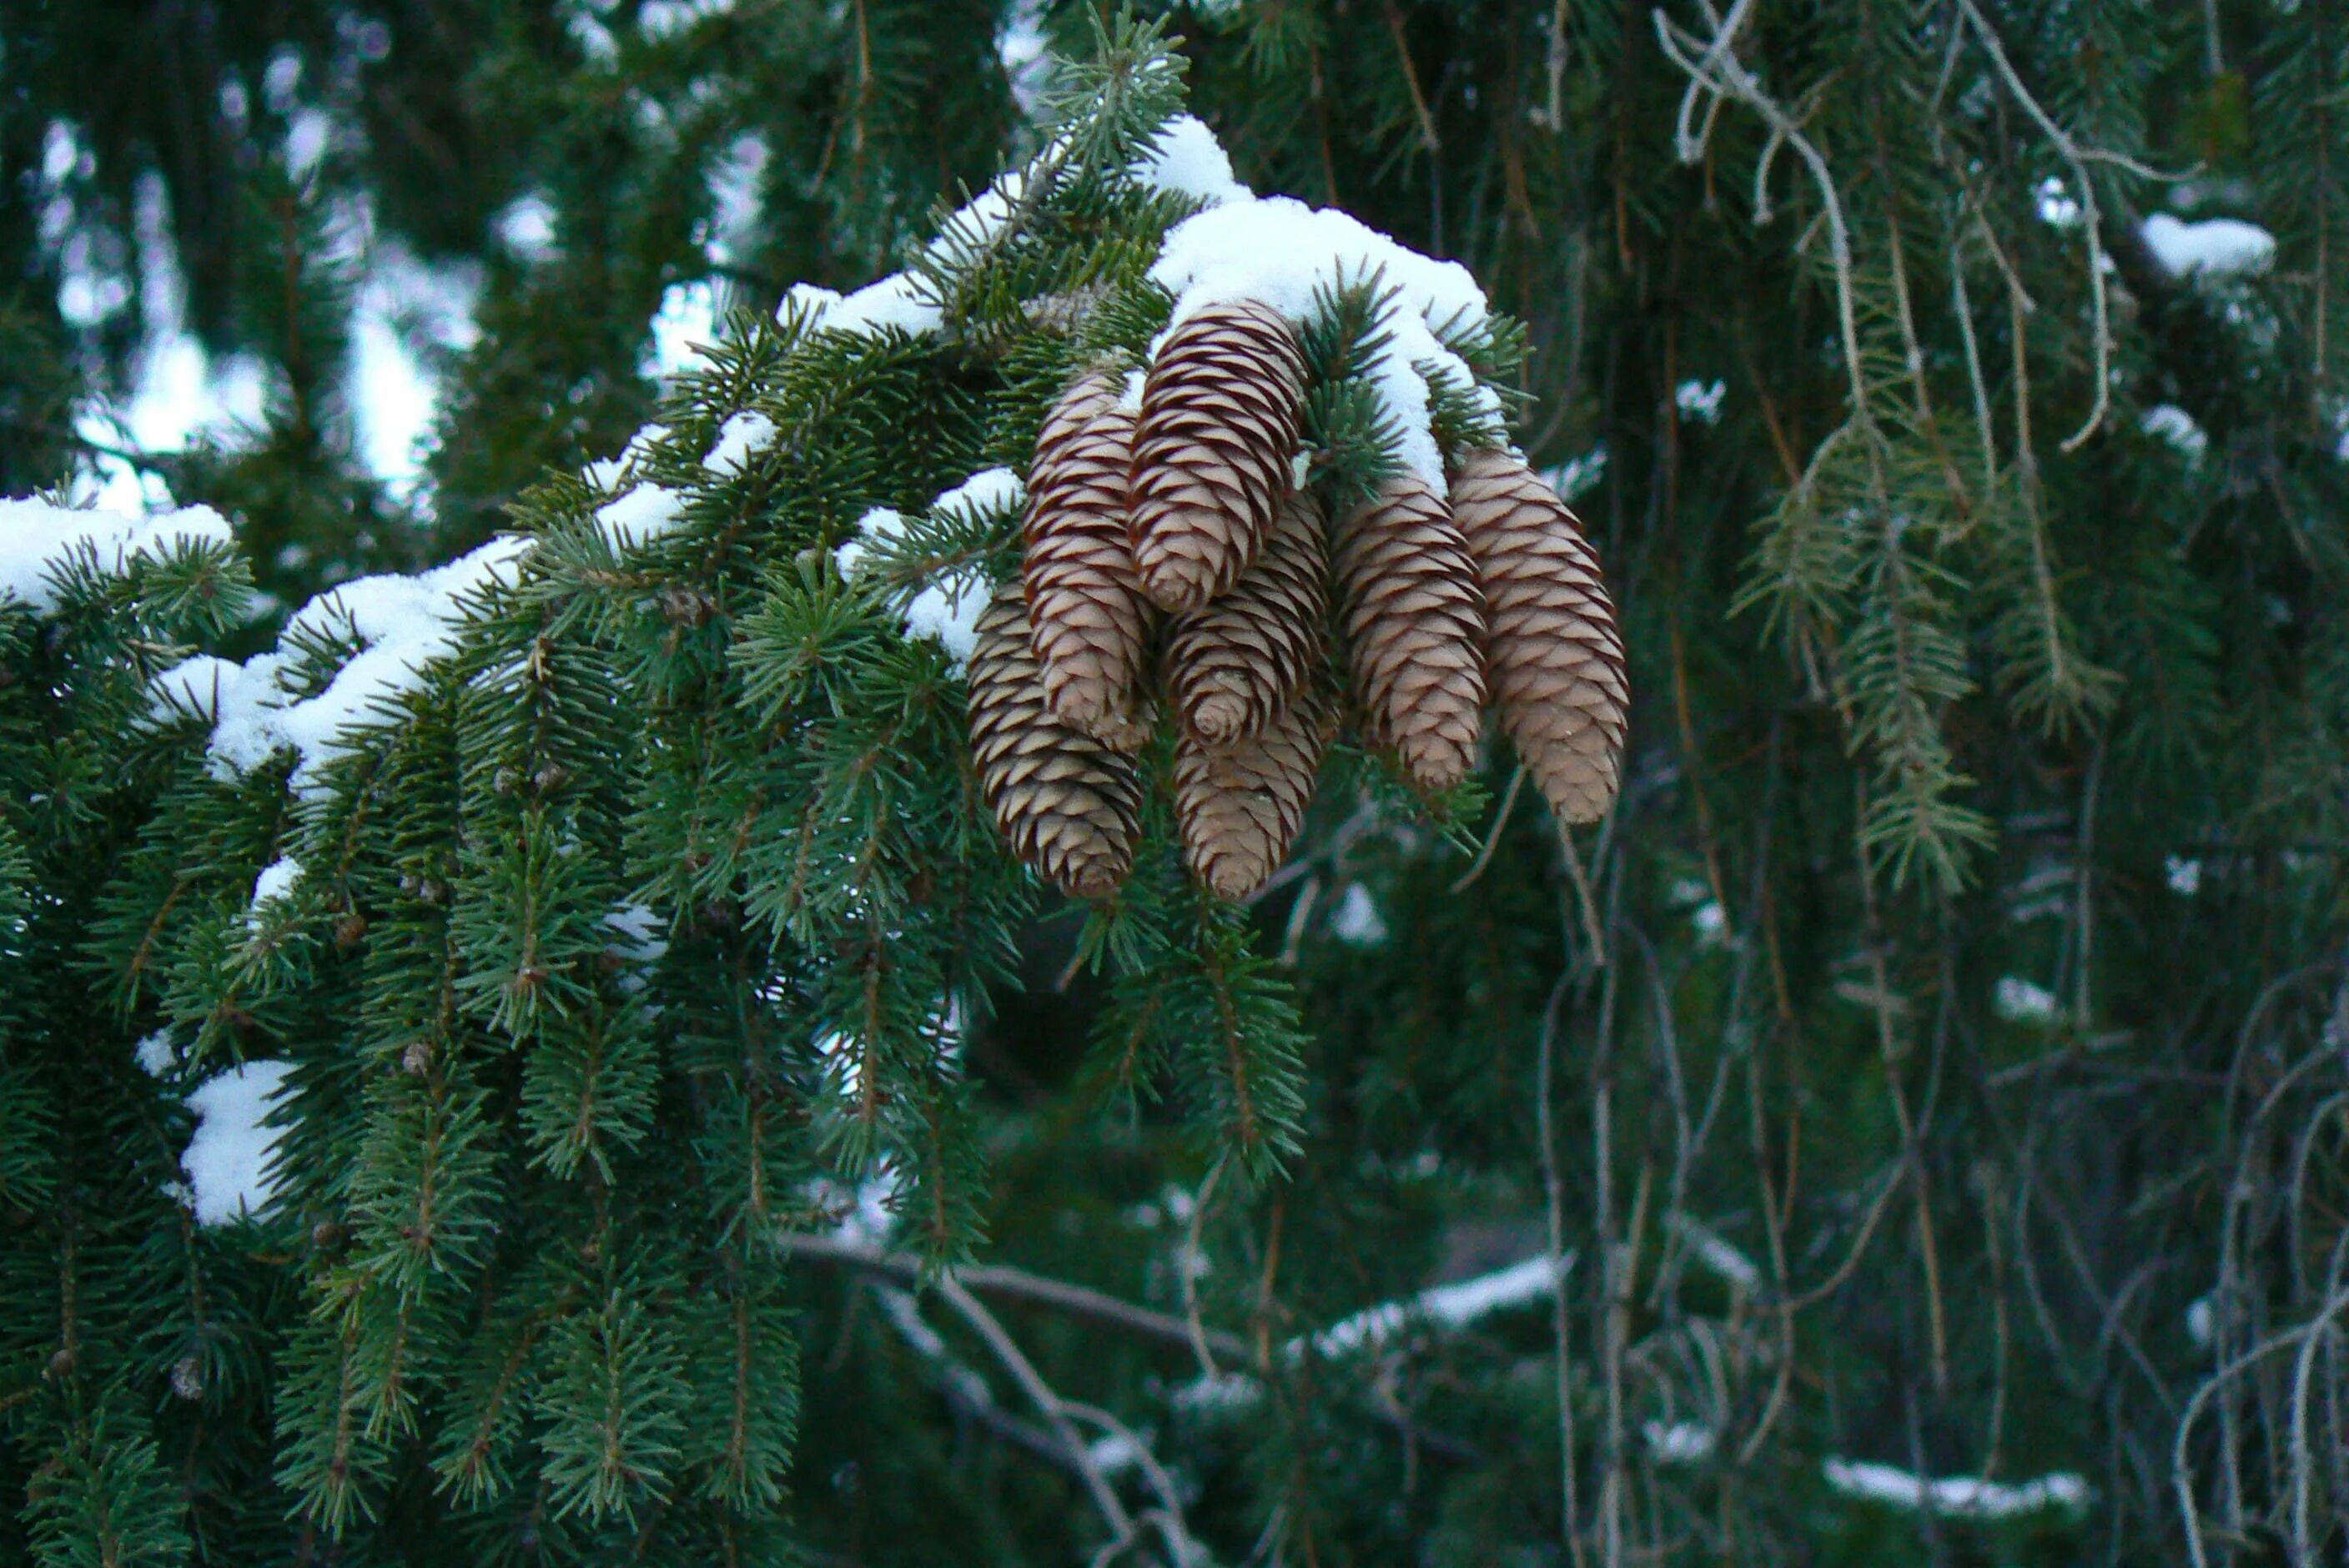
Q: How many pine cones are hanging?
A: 7